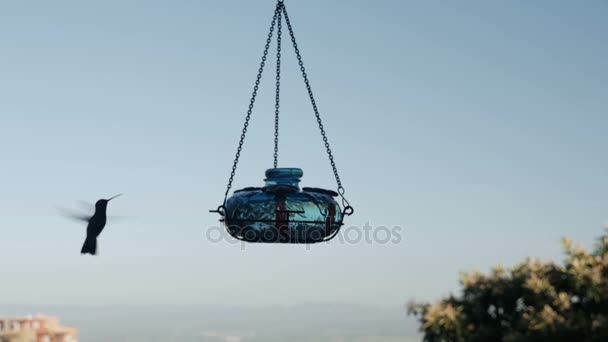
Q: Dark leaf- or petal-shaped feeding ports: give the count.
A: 3